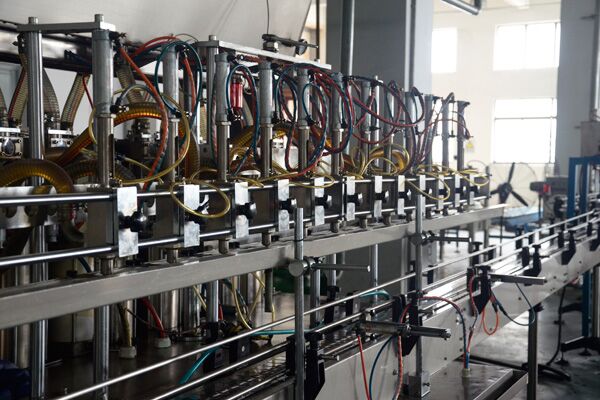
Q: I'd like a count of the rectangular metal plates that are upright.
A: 12